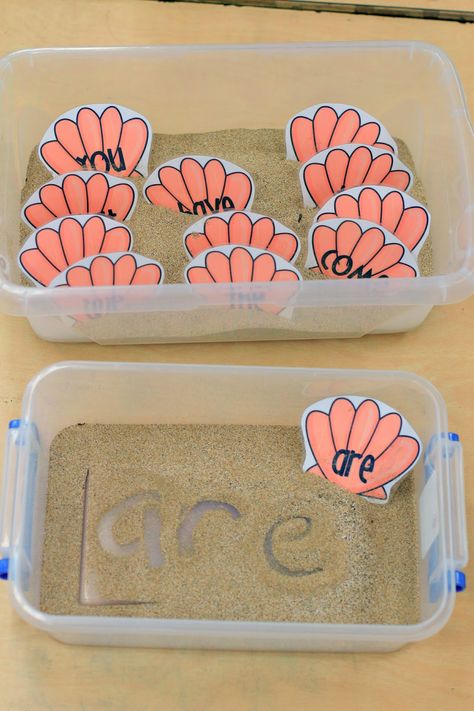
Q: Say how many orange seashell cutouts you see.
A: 12